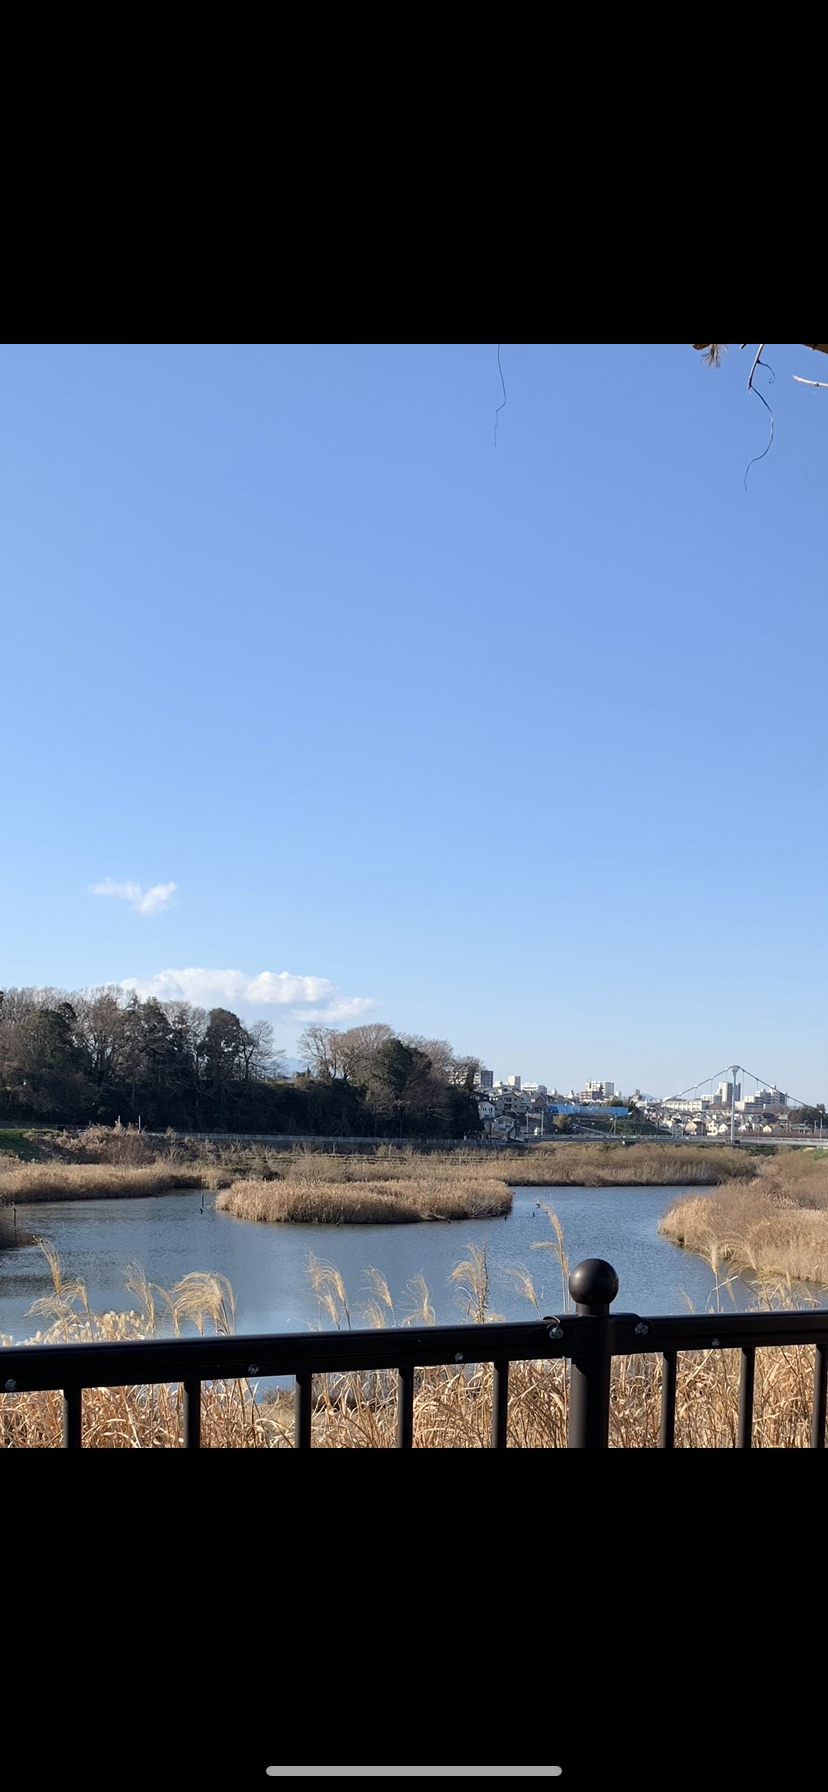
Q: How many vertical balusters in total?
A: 8